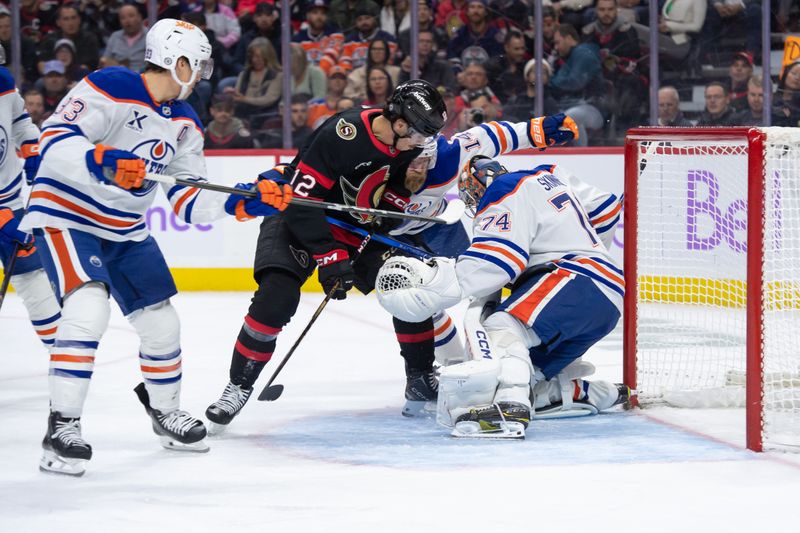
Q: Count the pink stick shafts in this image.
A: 0